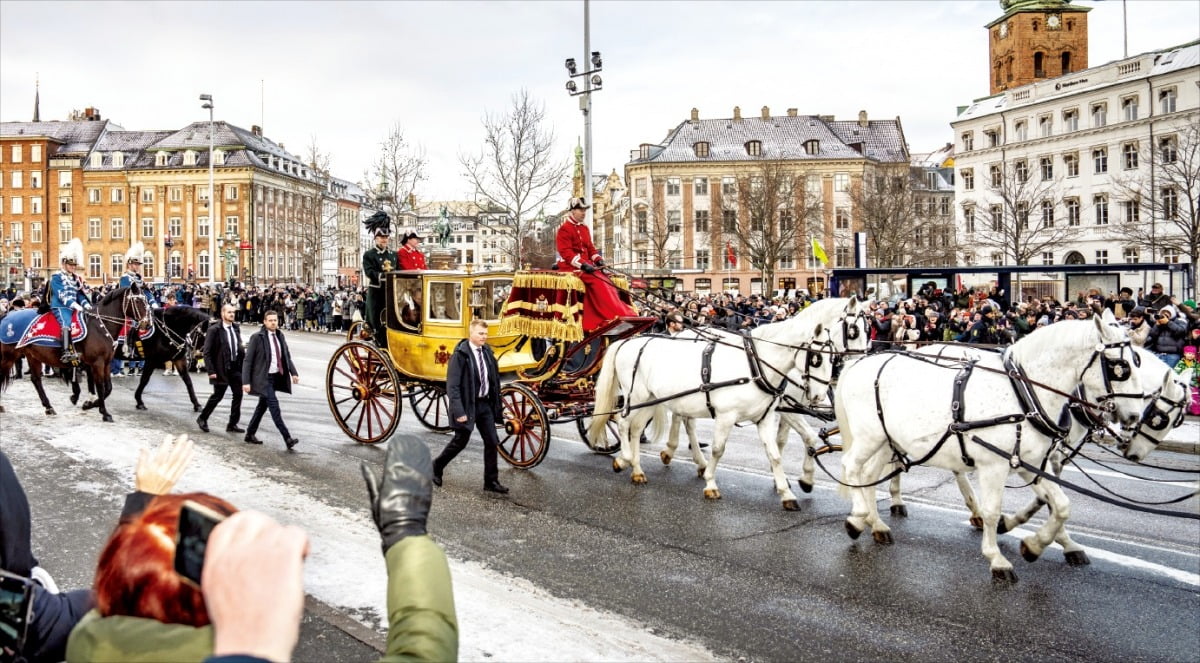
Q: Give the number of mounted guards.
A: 2